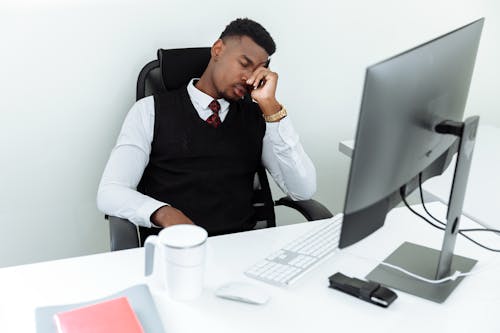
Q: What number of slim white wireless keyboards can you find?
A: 1